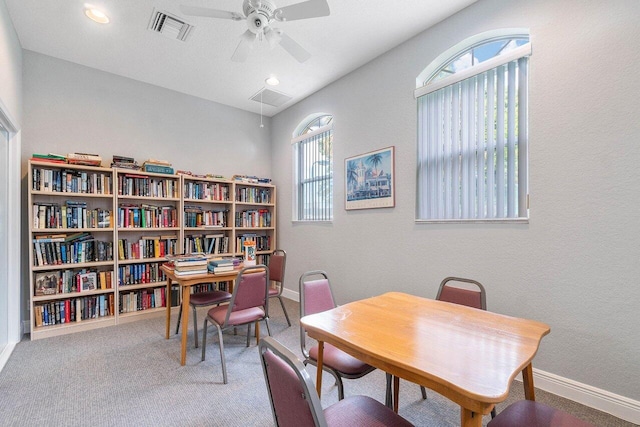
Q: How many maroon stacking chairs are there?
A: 7